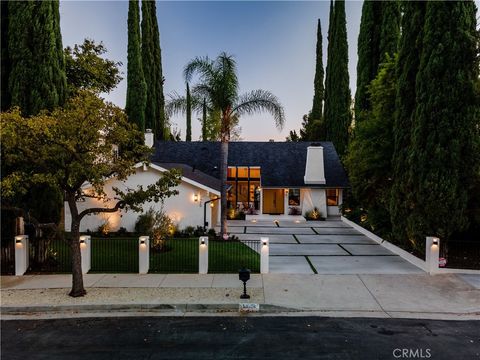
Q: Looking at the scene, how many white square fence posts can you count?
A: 6